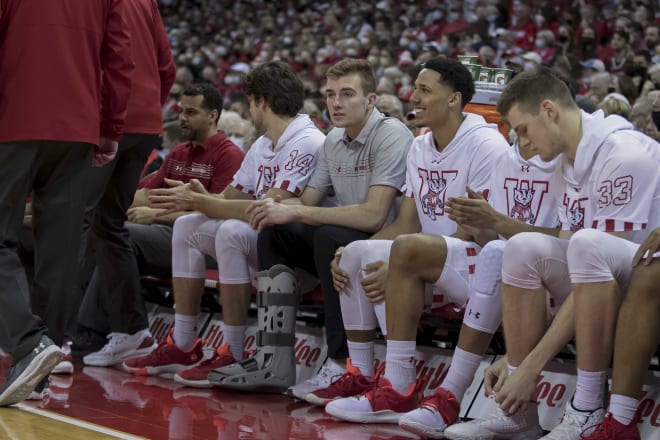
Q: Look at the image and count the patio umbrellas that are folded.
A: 0